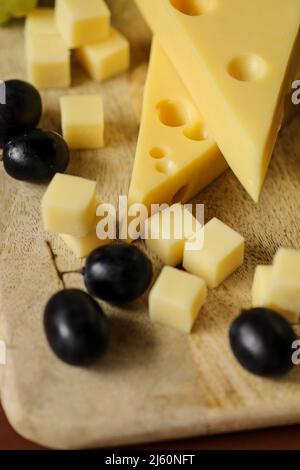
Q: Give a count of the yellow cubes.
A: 12